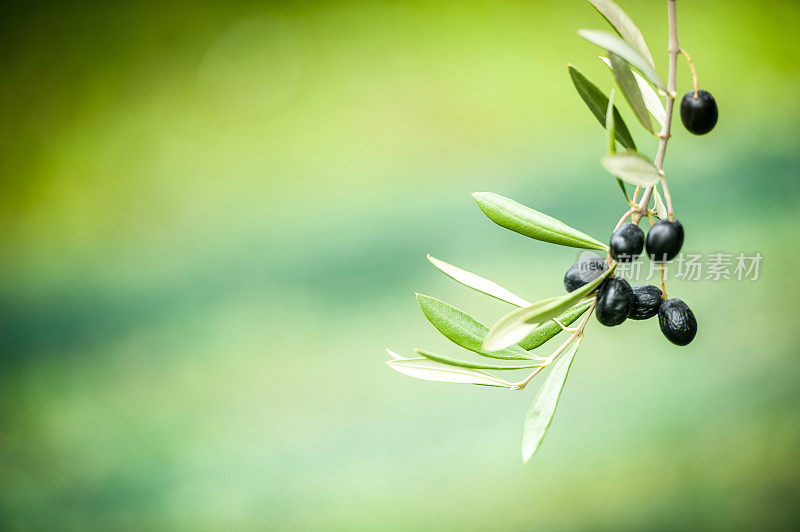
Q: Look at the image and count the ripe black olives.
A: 7